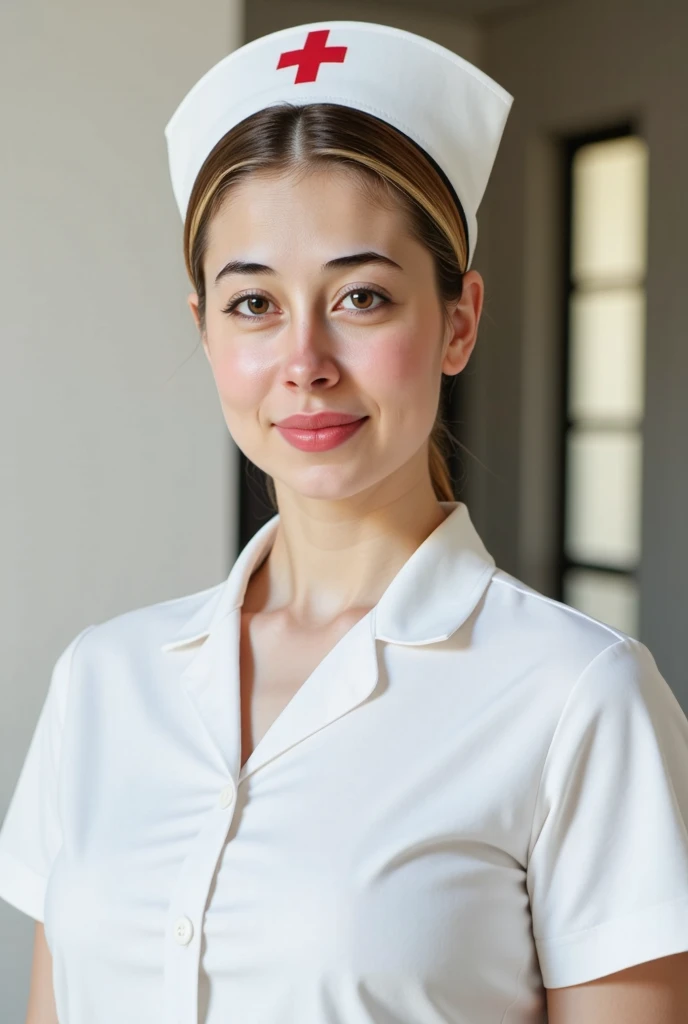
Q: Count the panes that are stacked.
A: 4